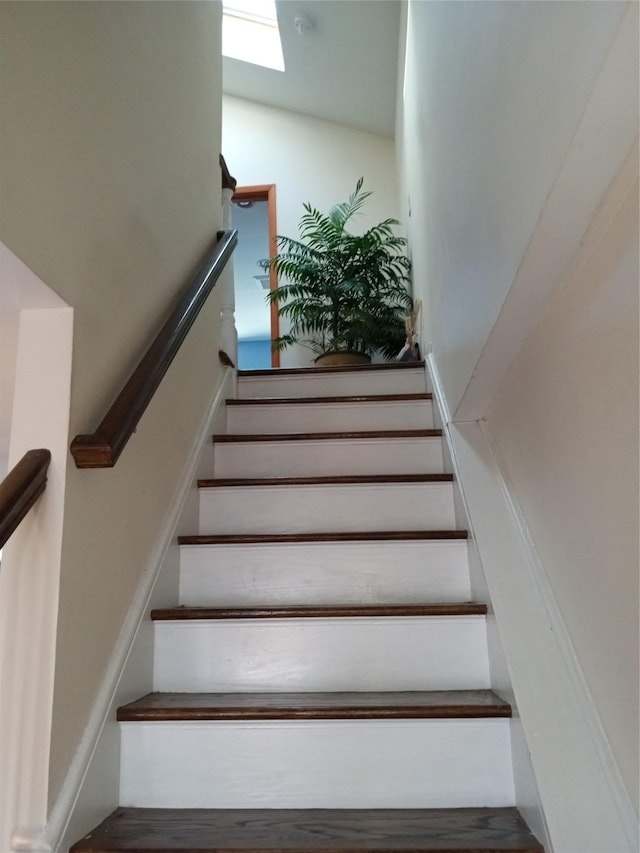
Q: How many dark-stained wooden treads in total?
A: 8